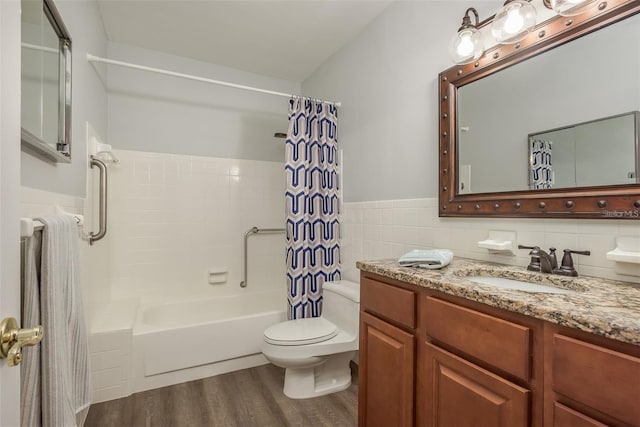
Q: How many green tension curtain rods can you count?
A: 0